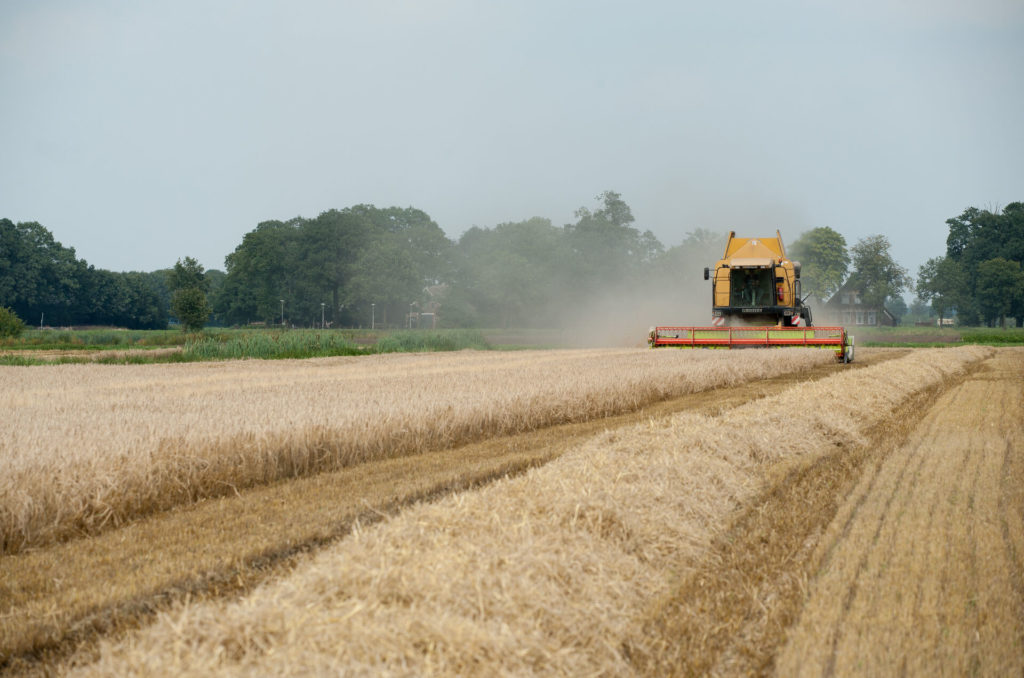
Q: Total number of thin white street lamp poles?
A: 4